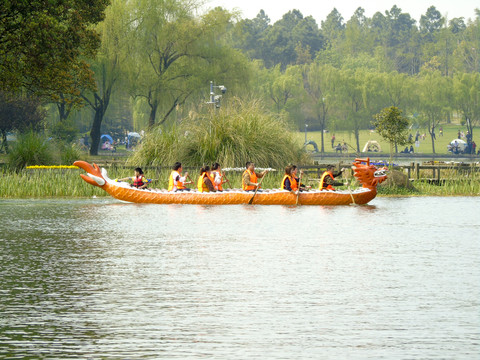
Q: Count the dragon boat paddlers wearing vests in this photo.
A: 8